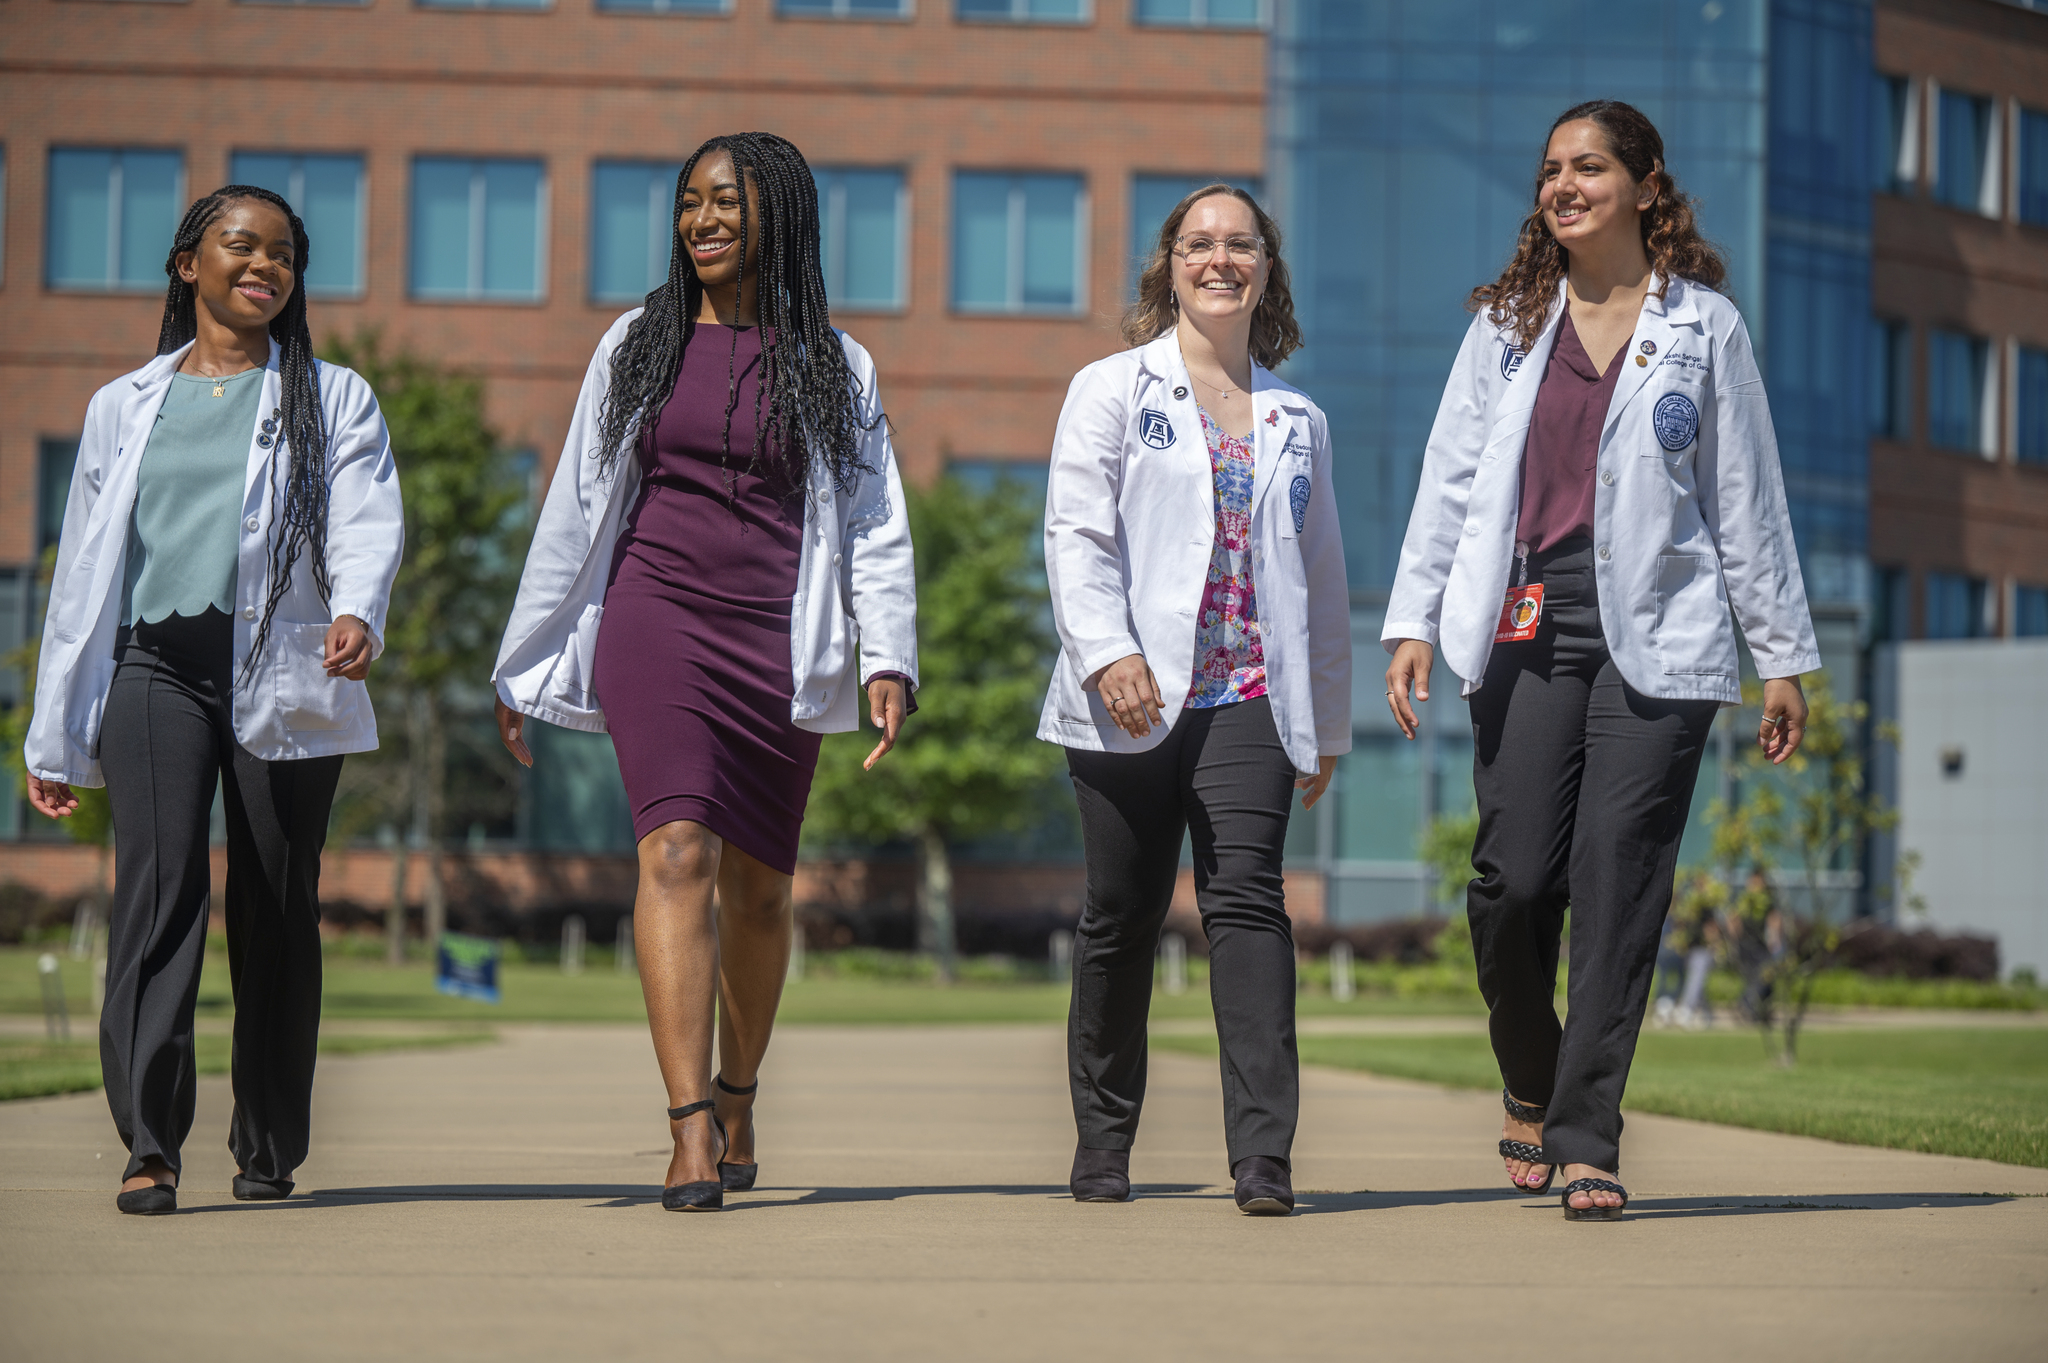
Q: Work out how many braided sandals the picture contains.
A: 2